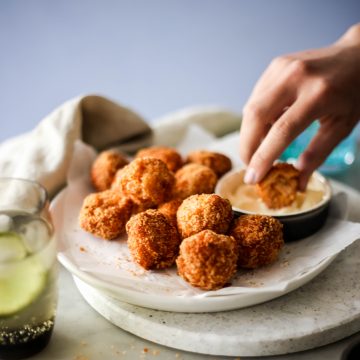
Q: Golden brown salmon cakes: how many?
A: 12